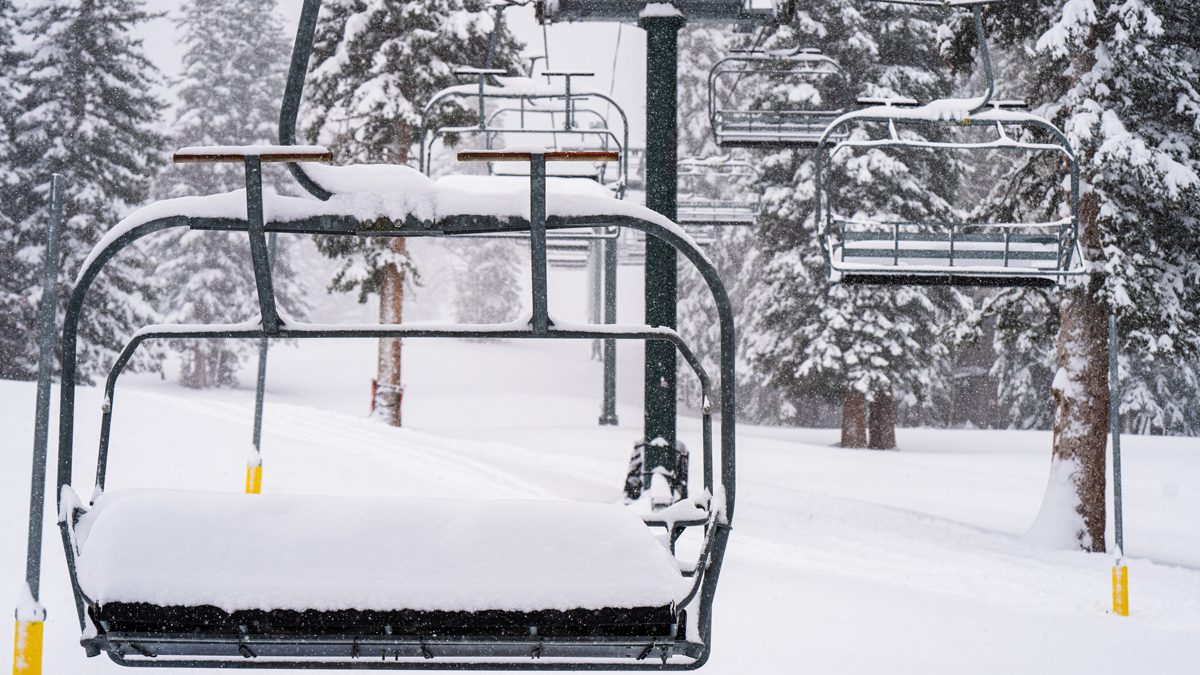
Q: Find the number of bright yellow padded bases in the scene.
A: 3